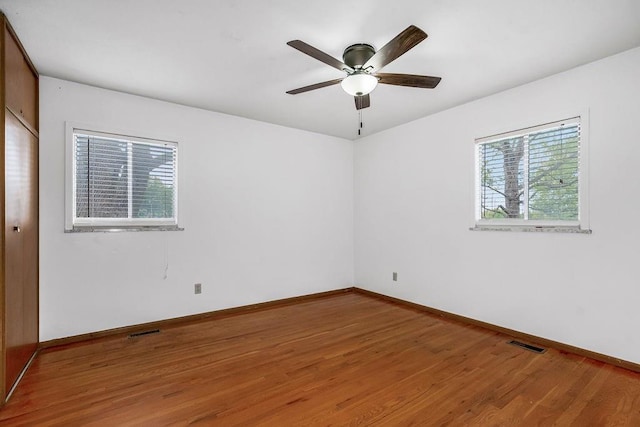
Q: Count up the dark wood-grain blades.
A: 5